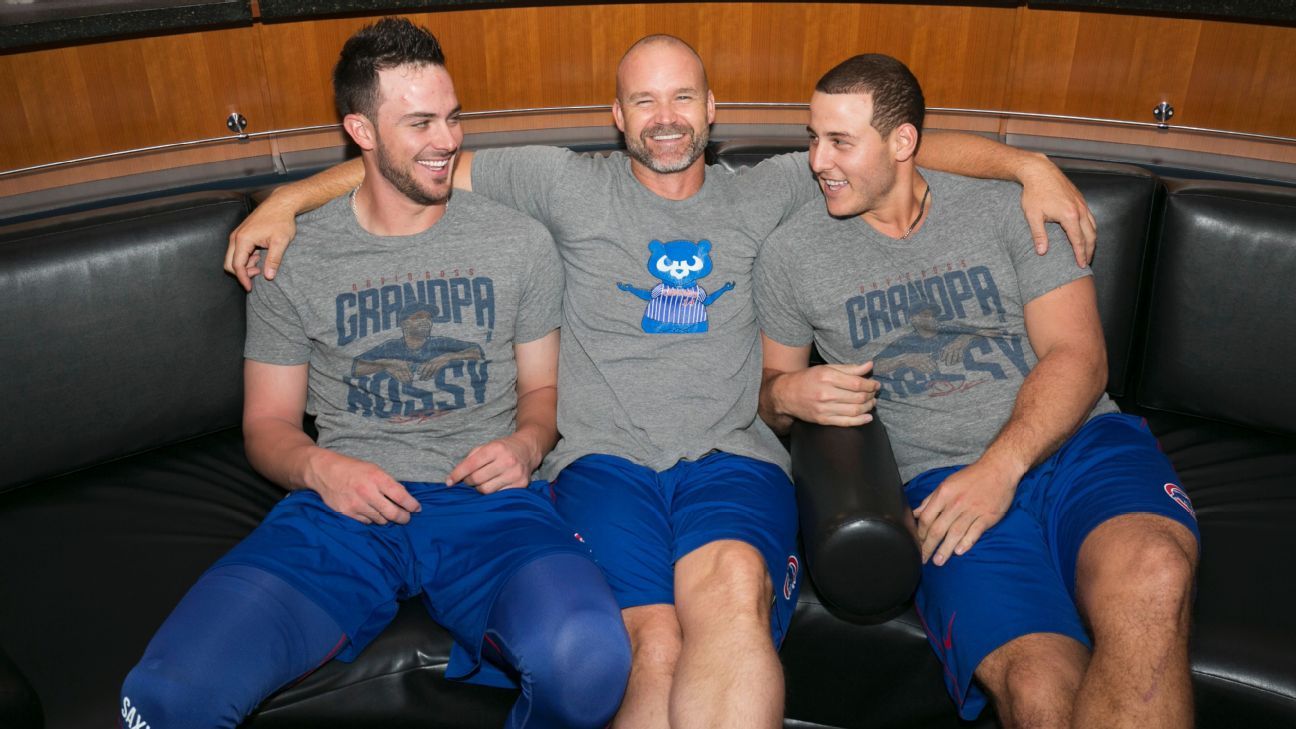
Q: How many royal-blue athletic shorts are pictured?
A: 3